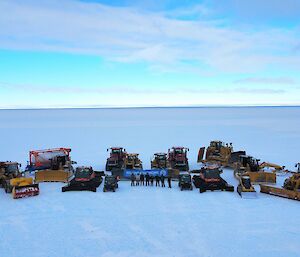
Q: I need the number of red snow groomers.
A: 2